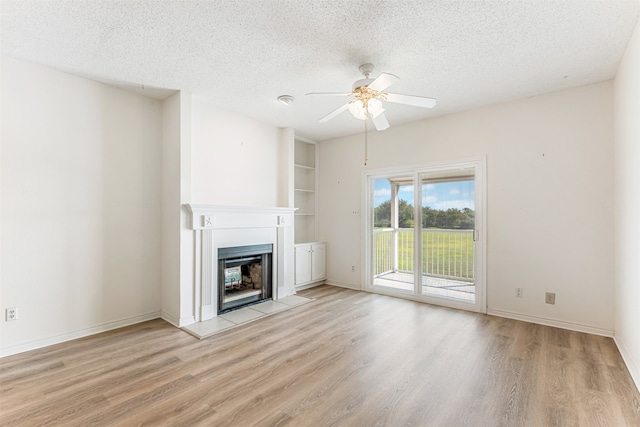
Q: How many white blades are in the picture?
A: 5